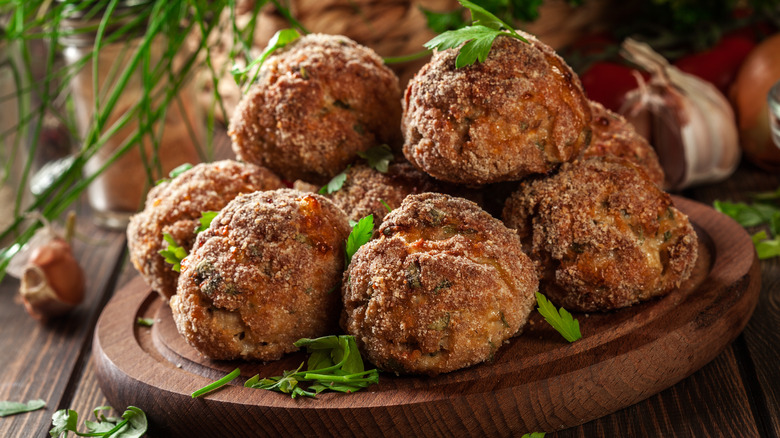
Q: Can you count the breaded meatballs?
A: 8